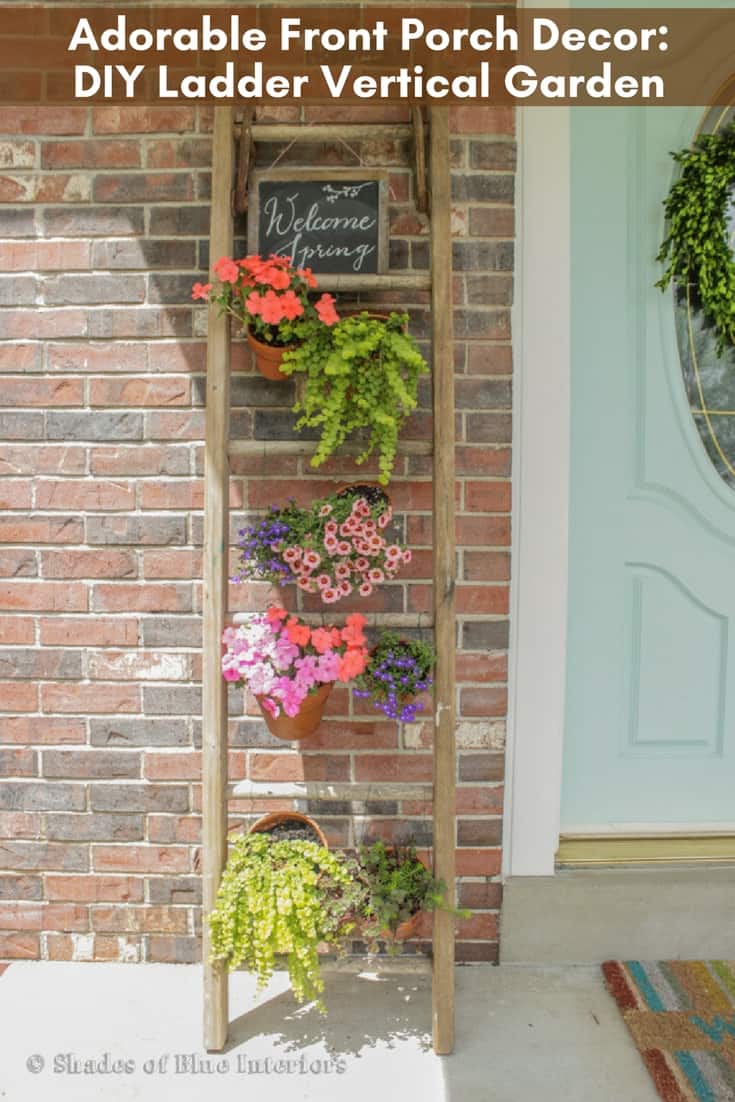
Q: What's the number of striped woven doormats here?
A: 1